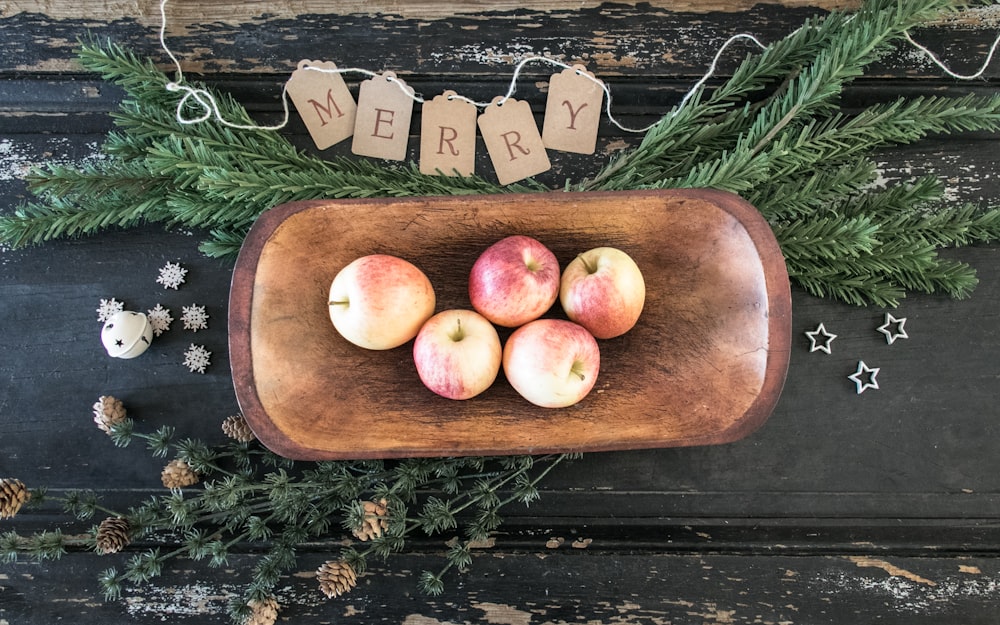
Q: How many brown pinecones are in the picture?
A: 8